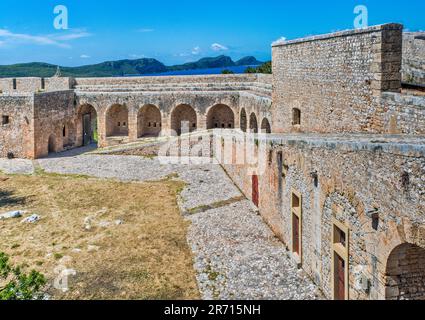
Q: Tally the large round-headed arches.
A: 9